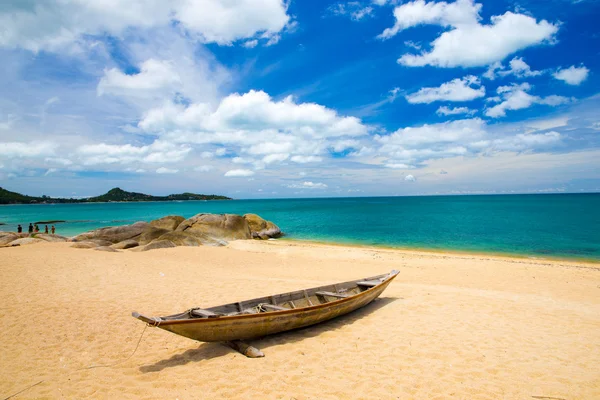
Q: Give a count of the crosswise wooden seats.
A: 4